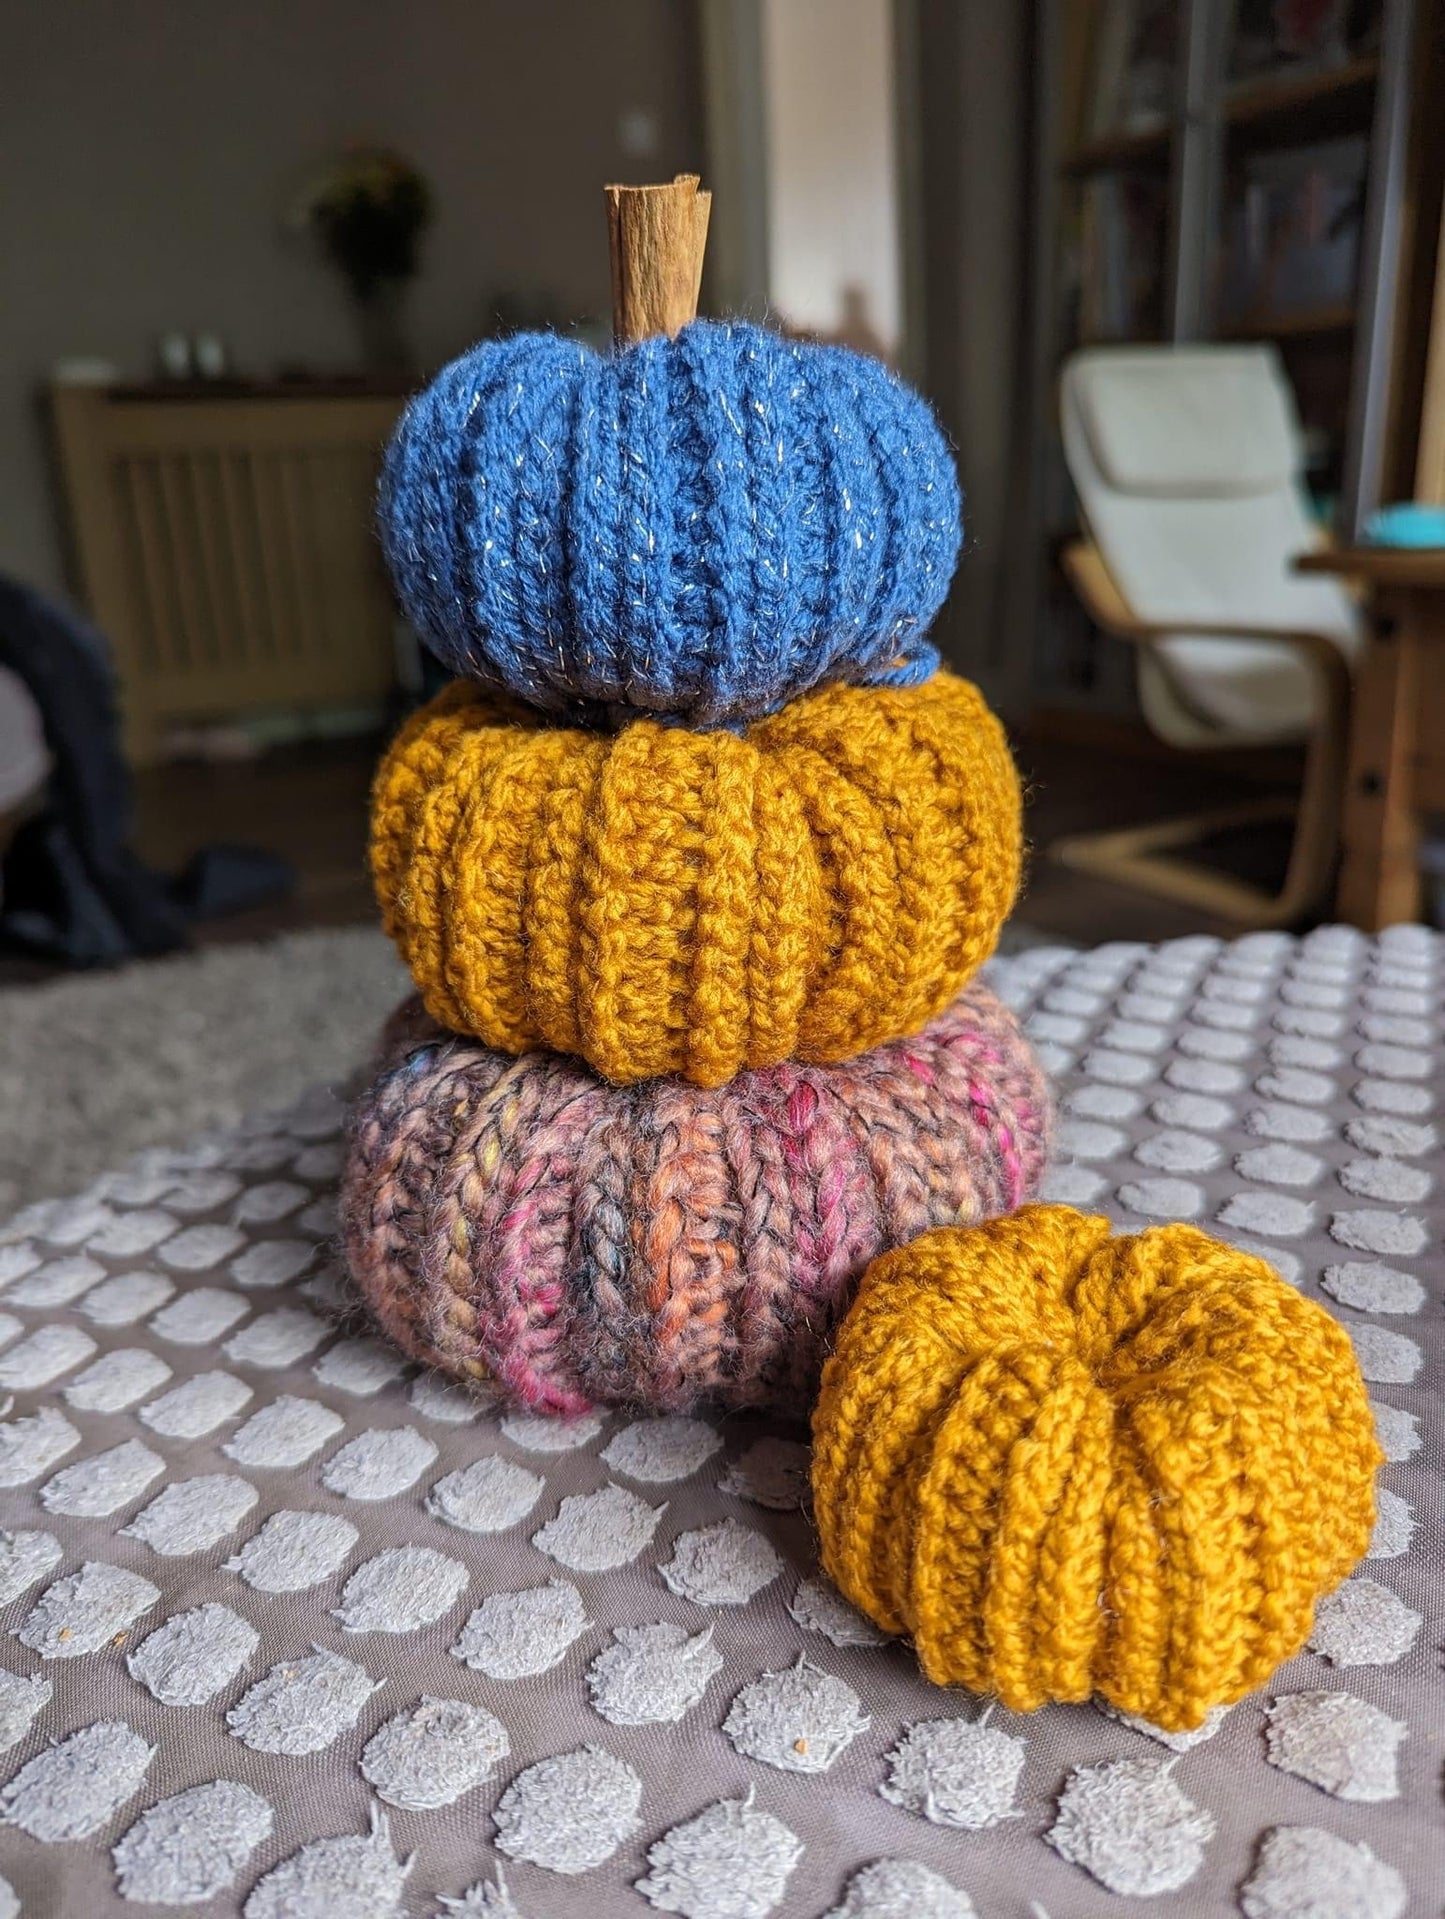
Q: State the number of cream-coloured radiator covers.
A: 1